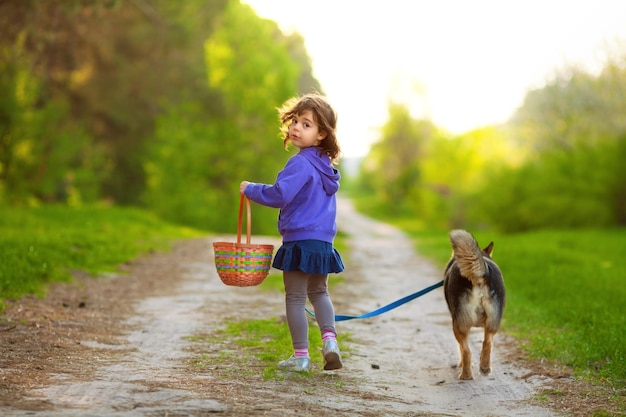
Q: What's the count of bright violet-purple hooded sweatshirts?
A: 1